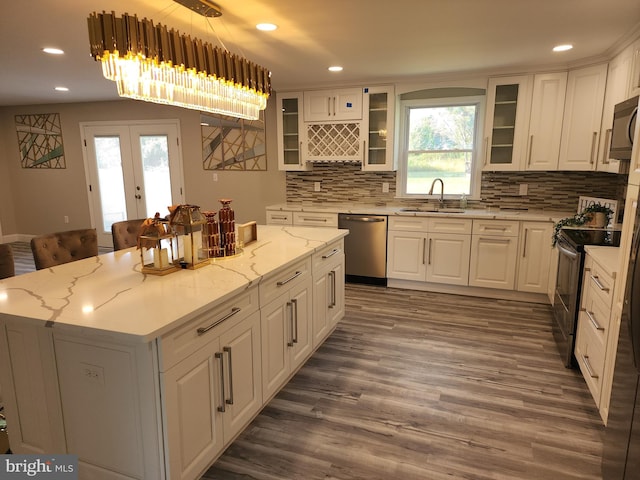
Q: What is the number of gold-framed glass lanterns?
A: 2